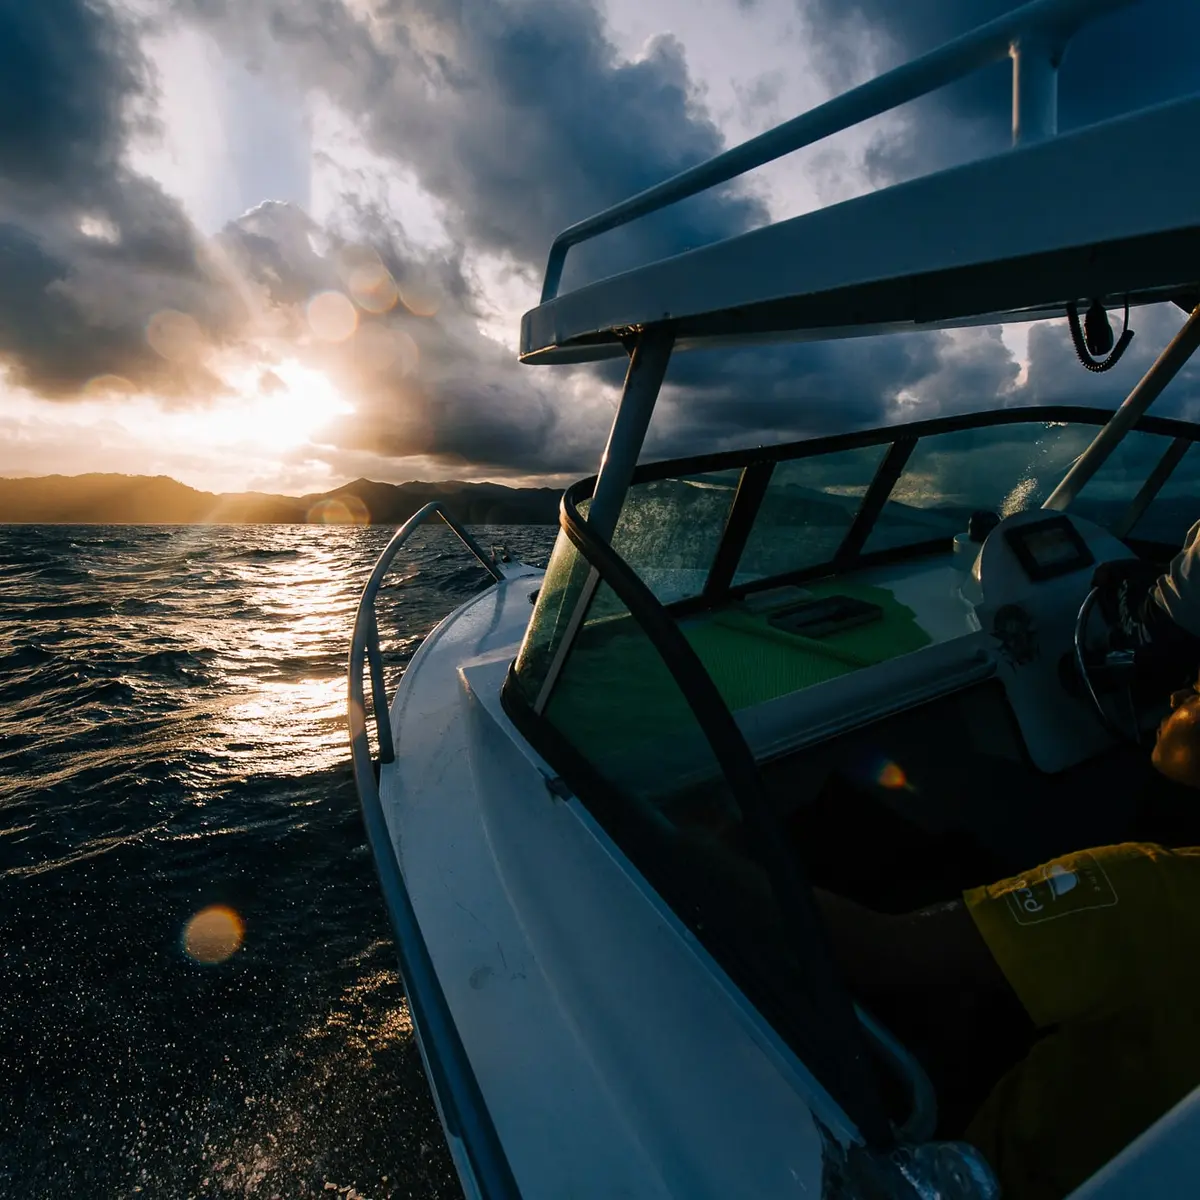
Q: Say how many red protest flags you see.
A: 0